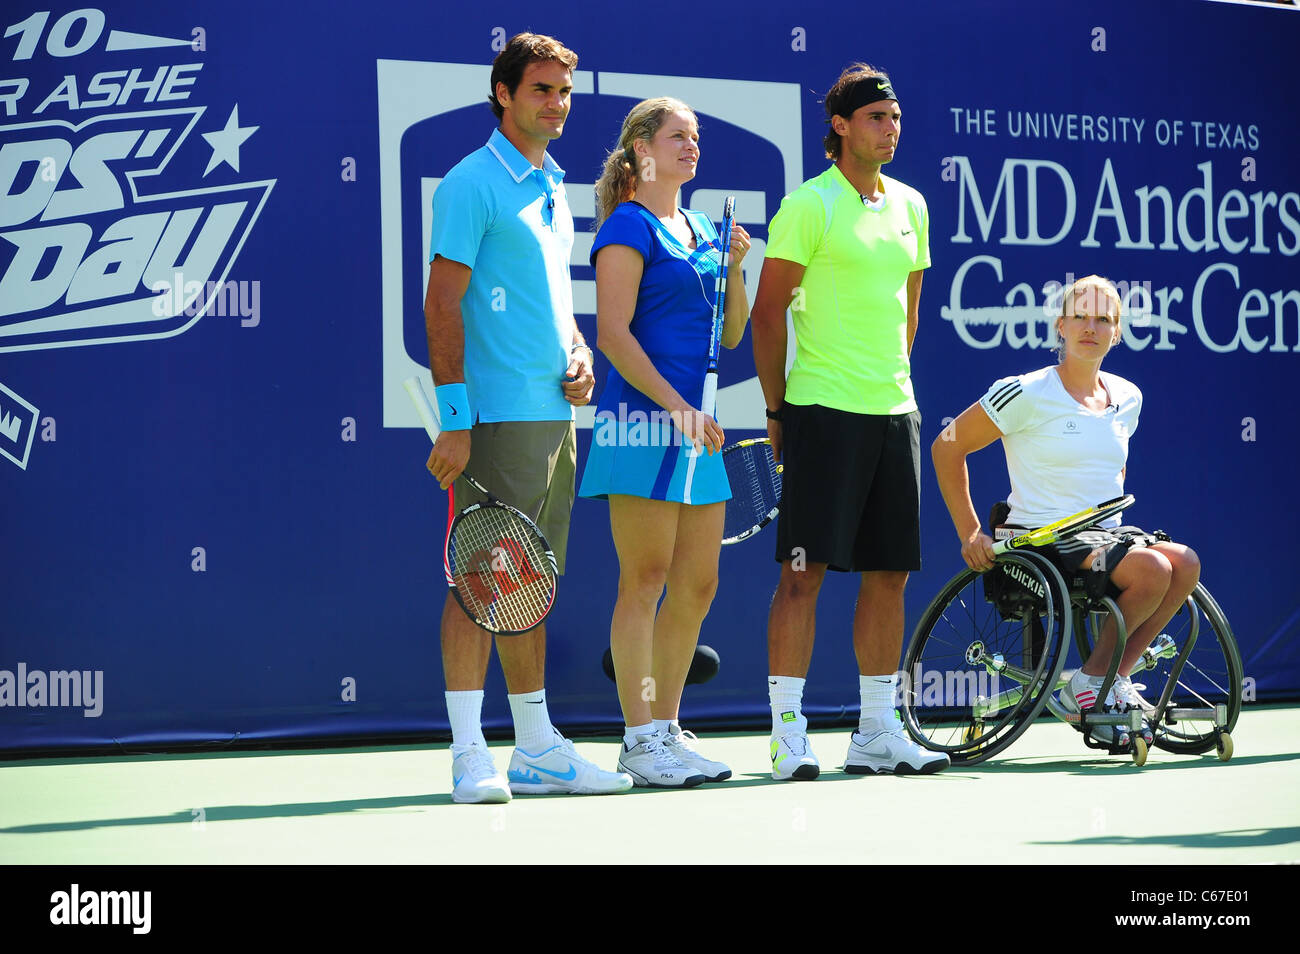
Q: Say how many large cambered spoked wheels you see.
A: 2